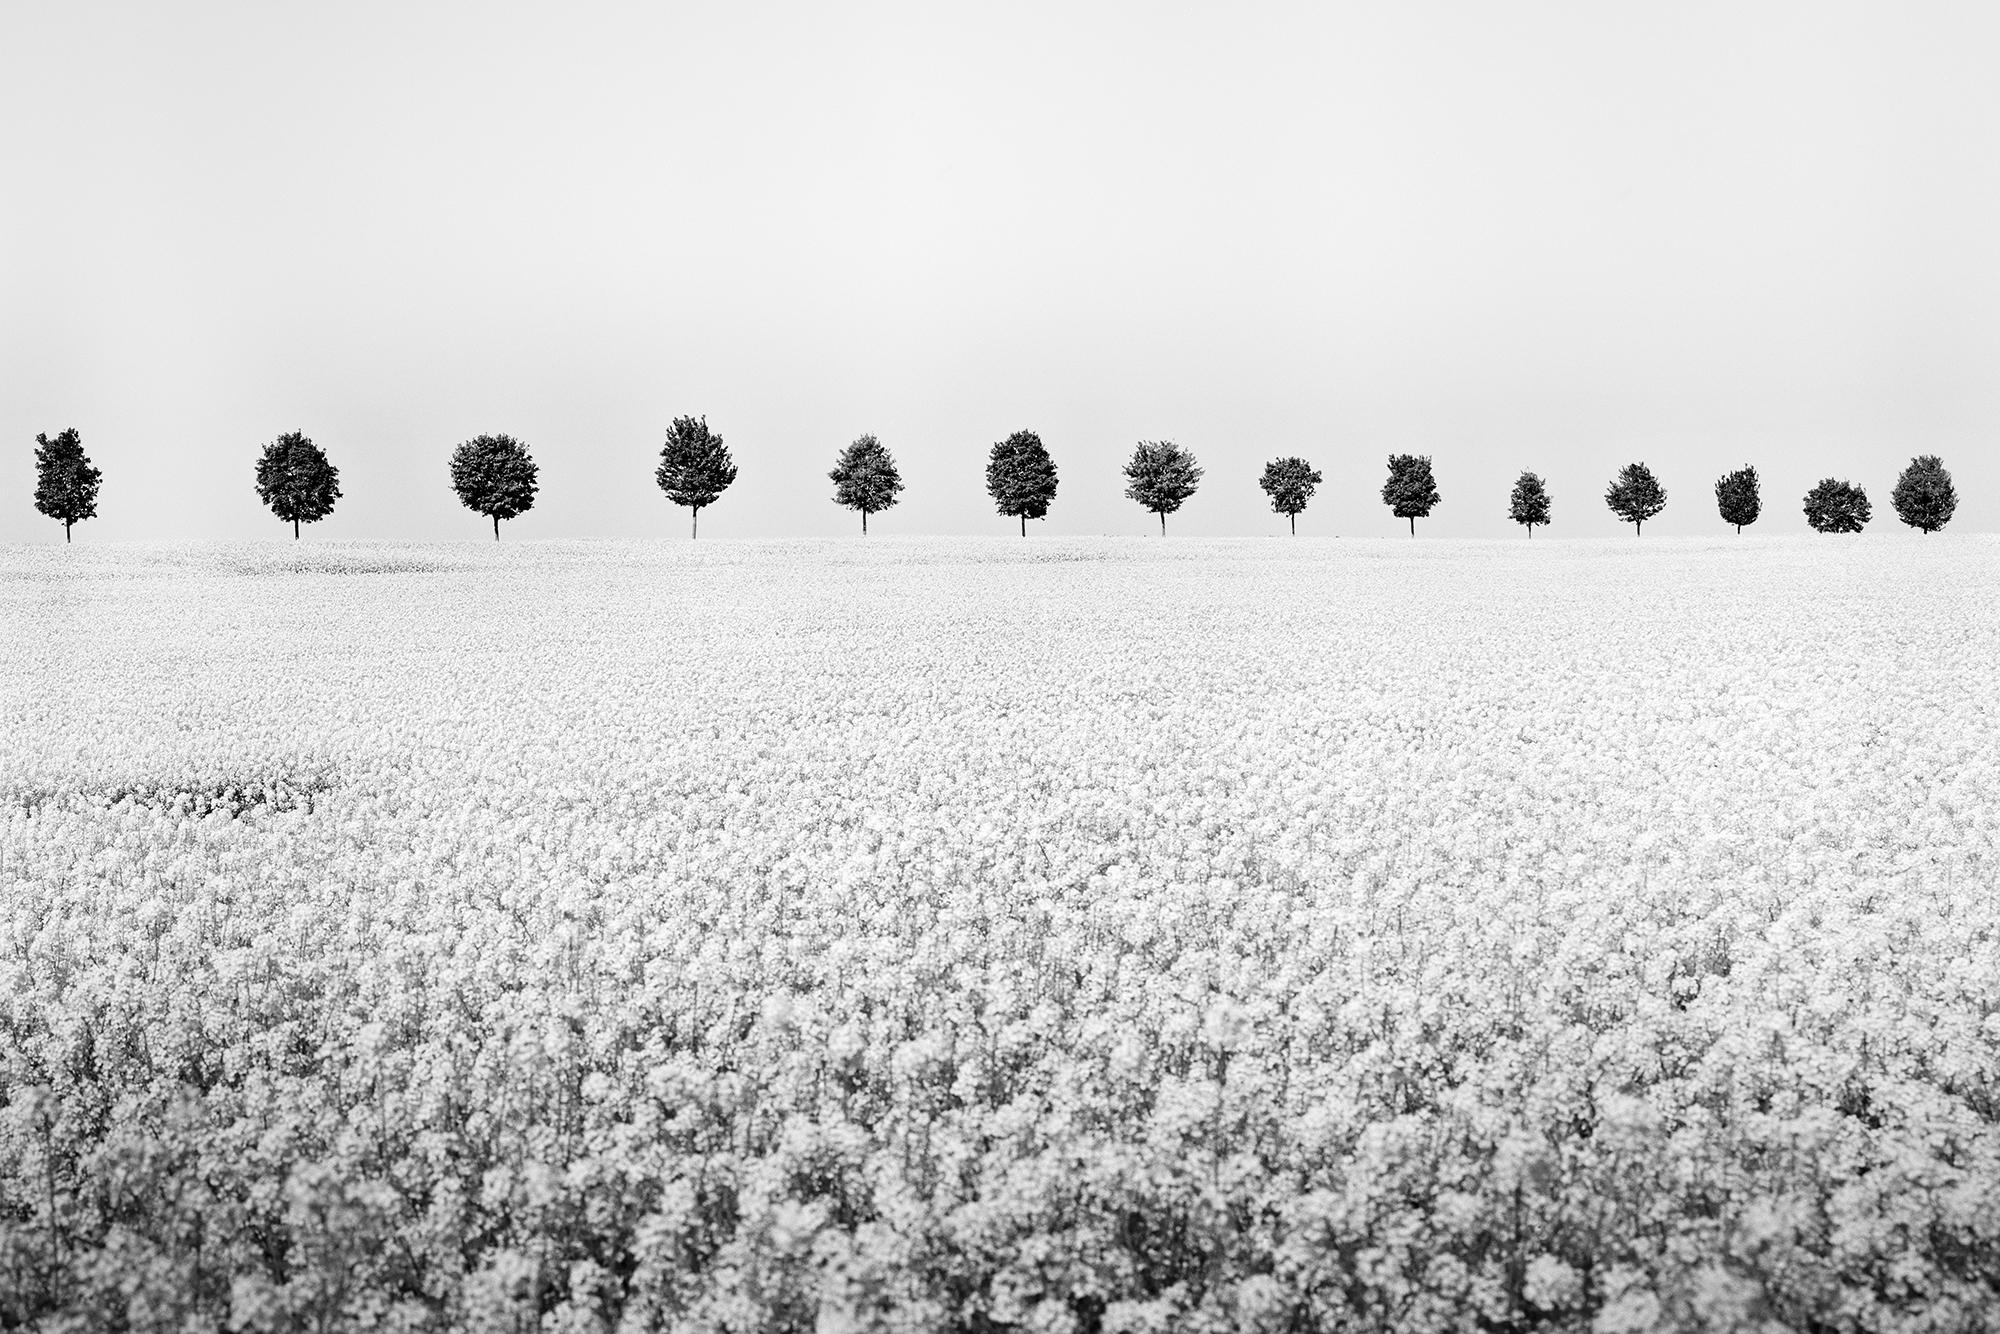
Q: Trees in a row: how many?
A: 14